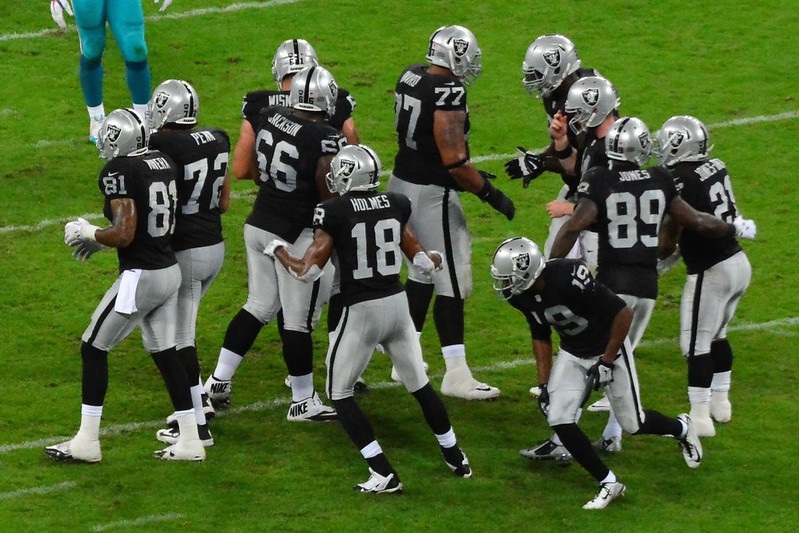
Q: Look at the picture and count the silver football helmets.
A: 11